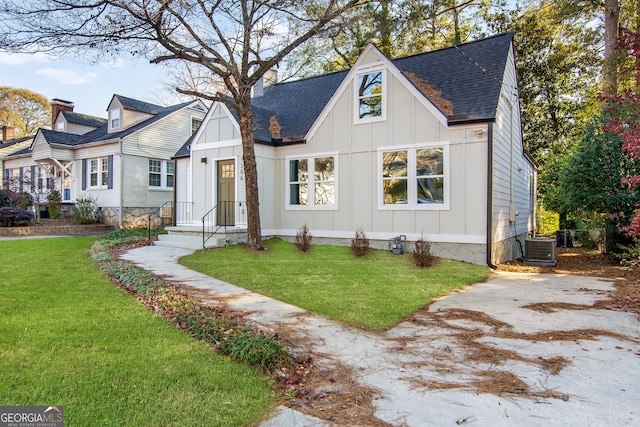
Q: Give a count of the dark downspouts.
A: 2